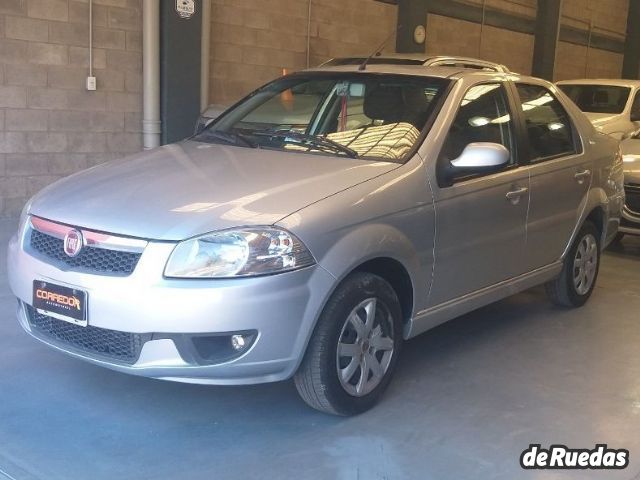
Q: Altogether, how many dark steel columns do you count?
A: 4